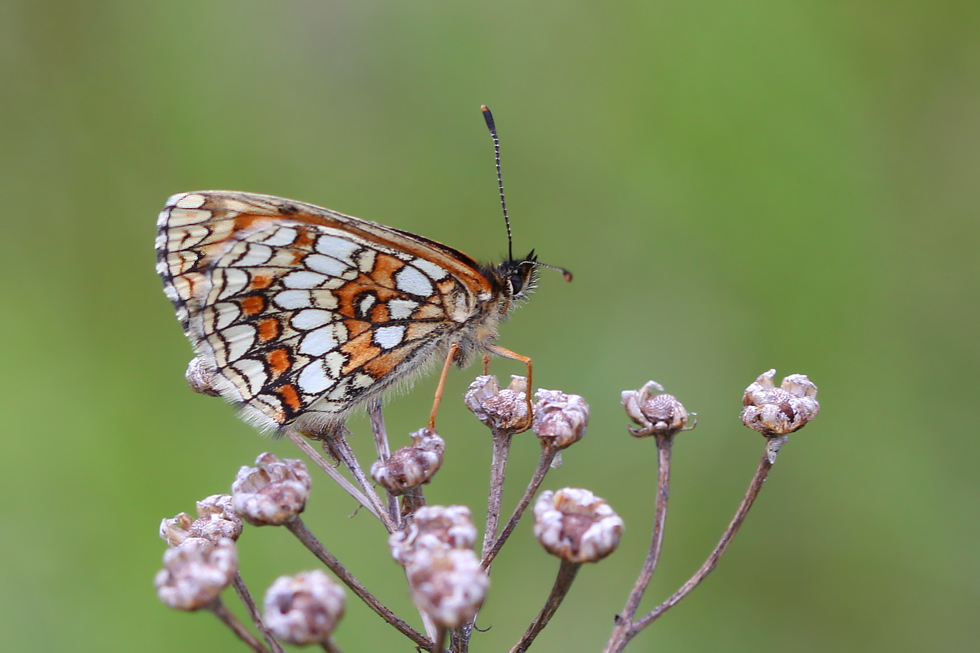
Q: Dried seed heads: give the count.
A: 13